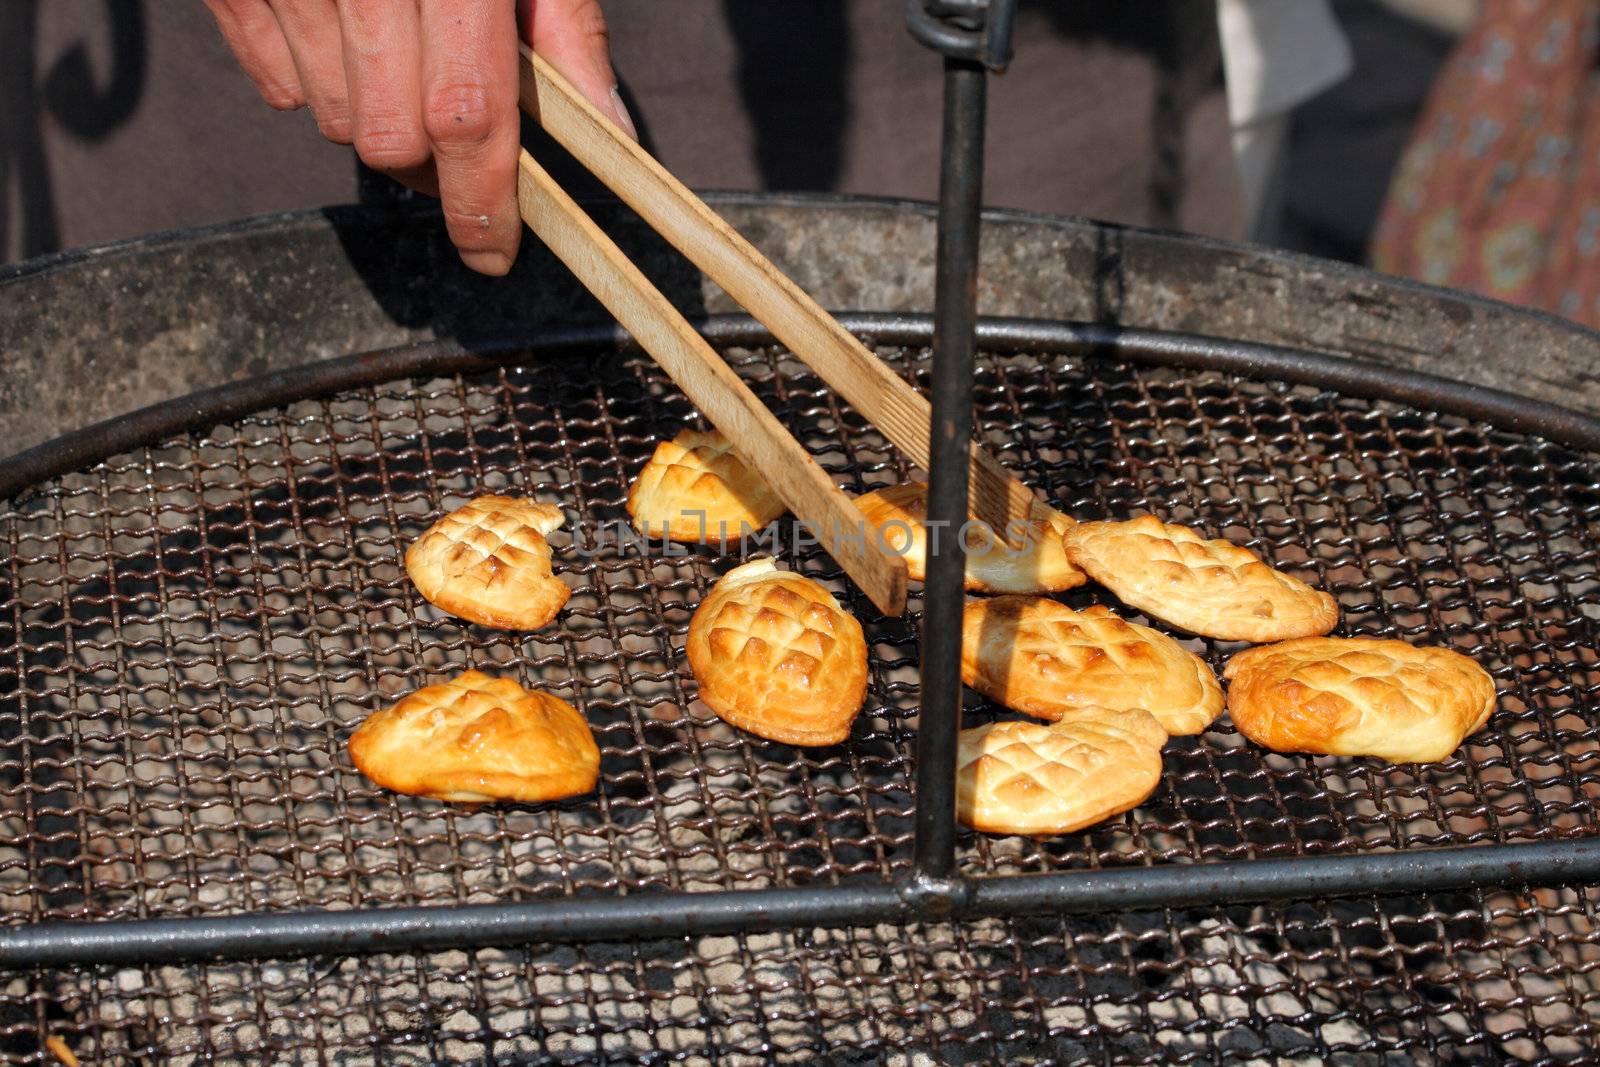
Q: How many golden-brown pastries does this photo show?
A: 9